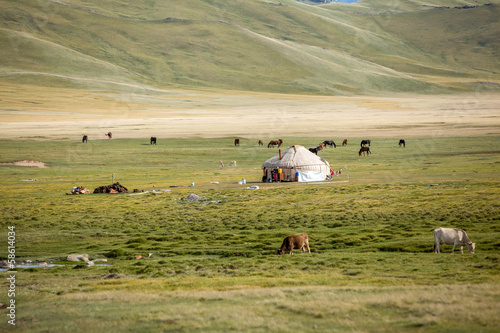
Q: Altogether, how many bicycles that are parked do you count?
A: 0